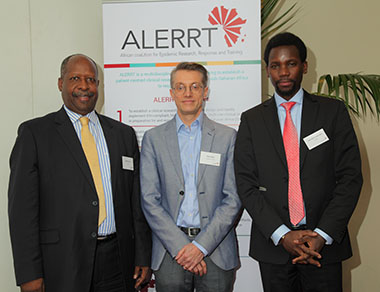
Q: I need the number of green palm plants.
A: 1